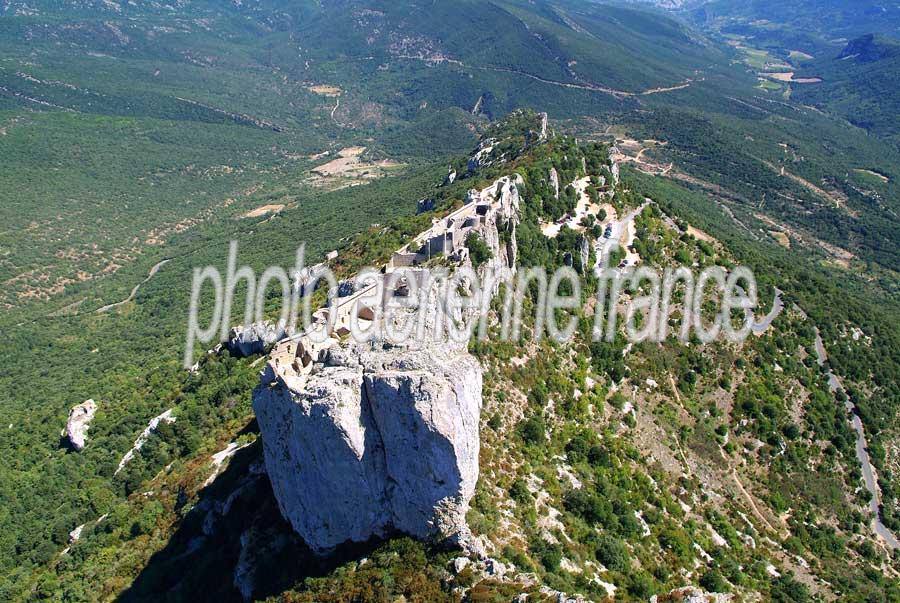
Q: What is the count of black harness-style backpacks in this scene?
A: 0